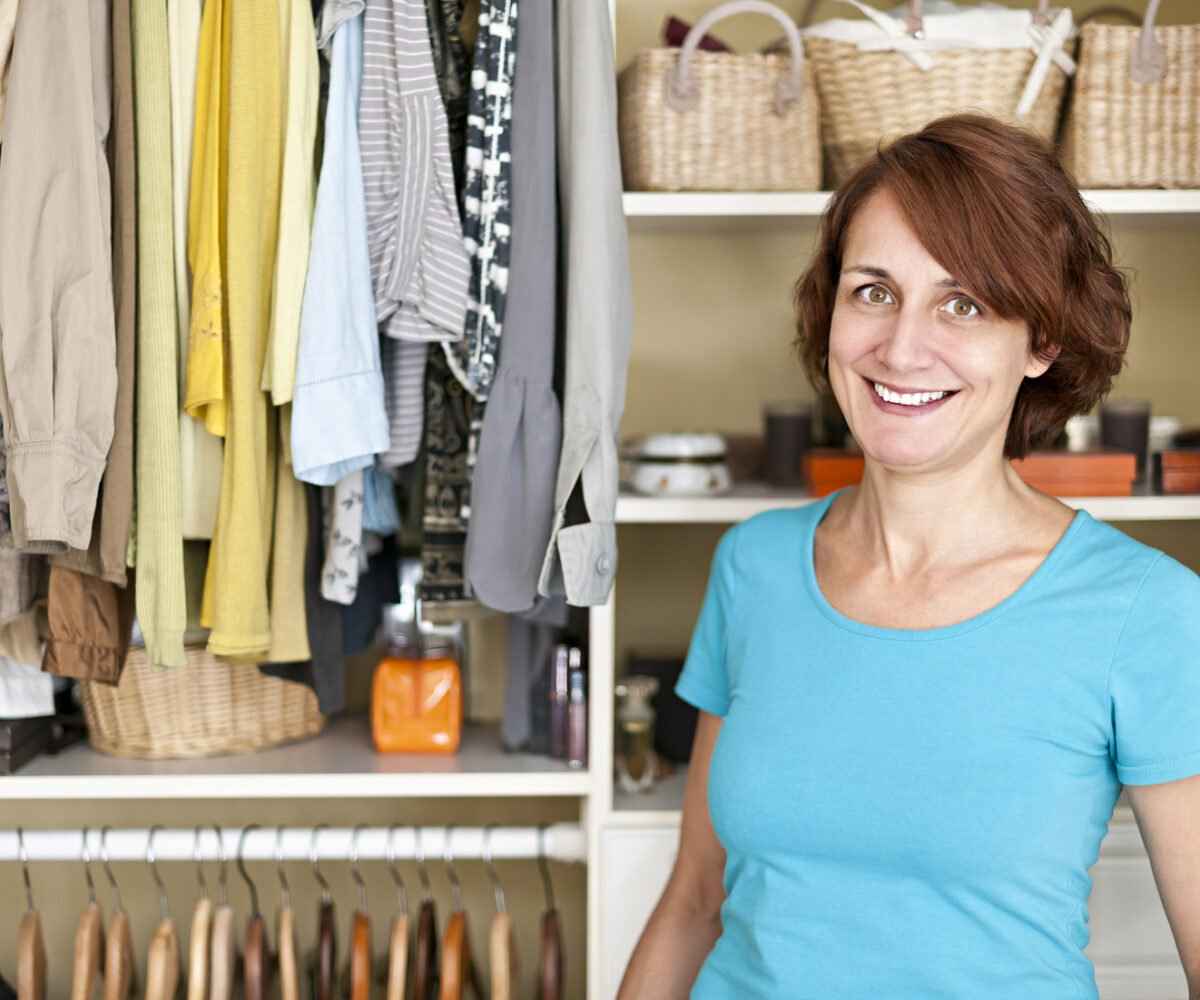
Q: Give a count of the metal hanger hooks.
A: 15